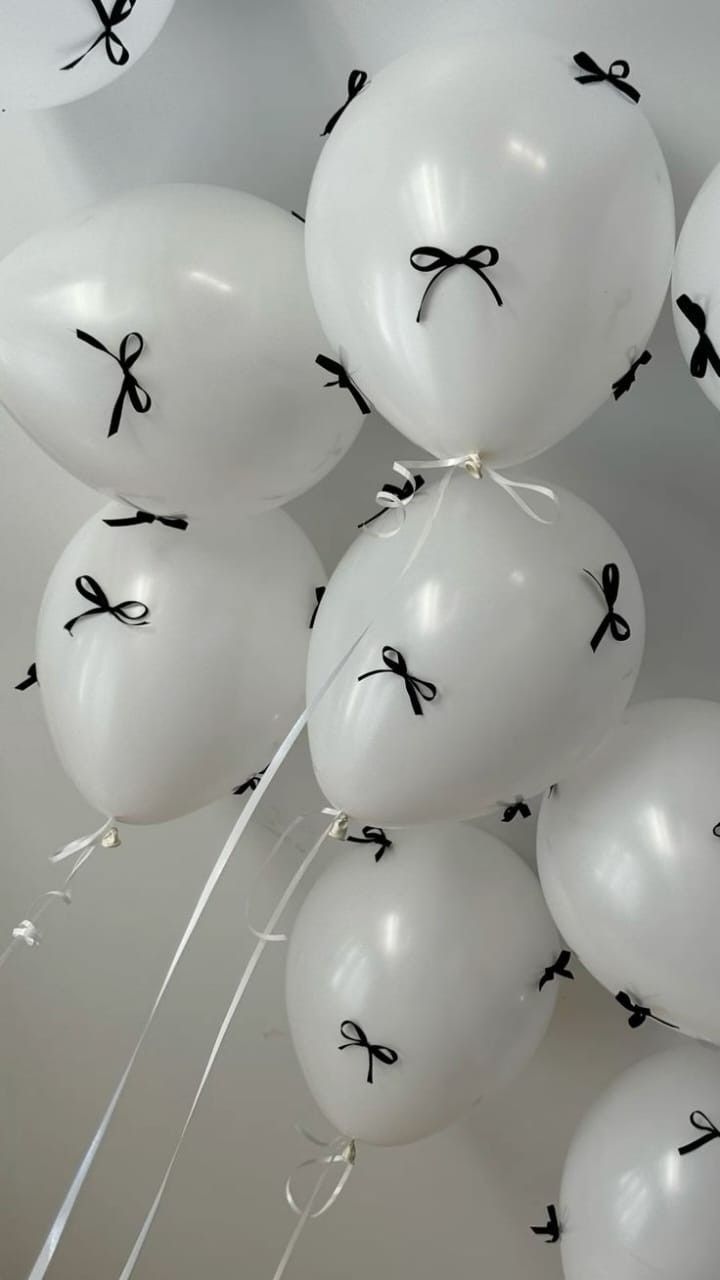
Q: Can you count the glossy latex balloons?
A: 9